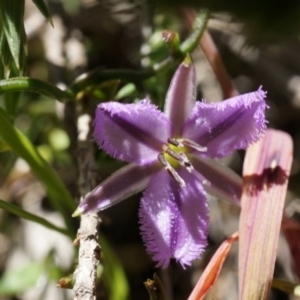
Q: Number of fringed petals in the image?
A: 3